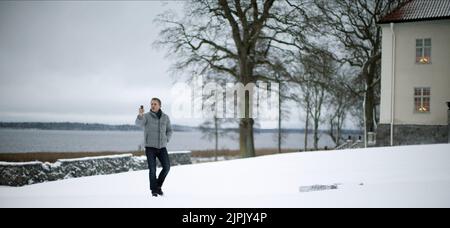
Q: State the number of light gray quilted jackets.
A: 1